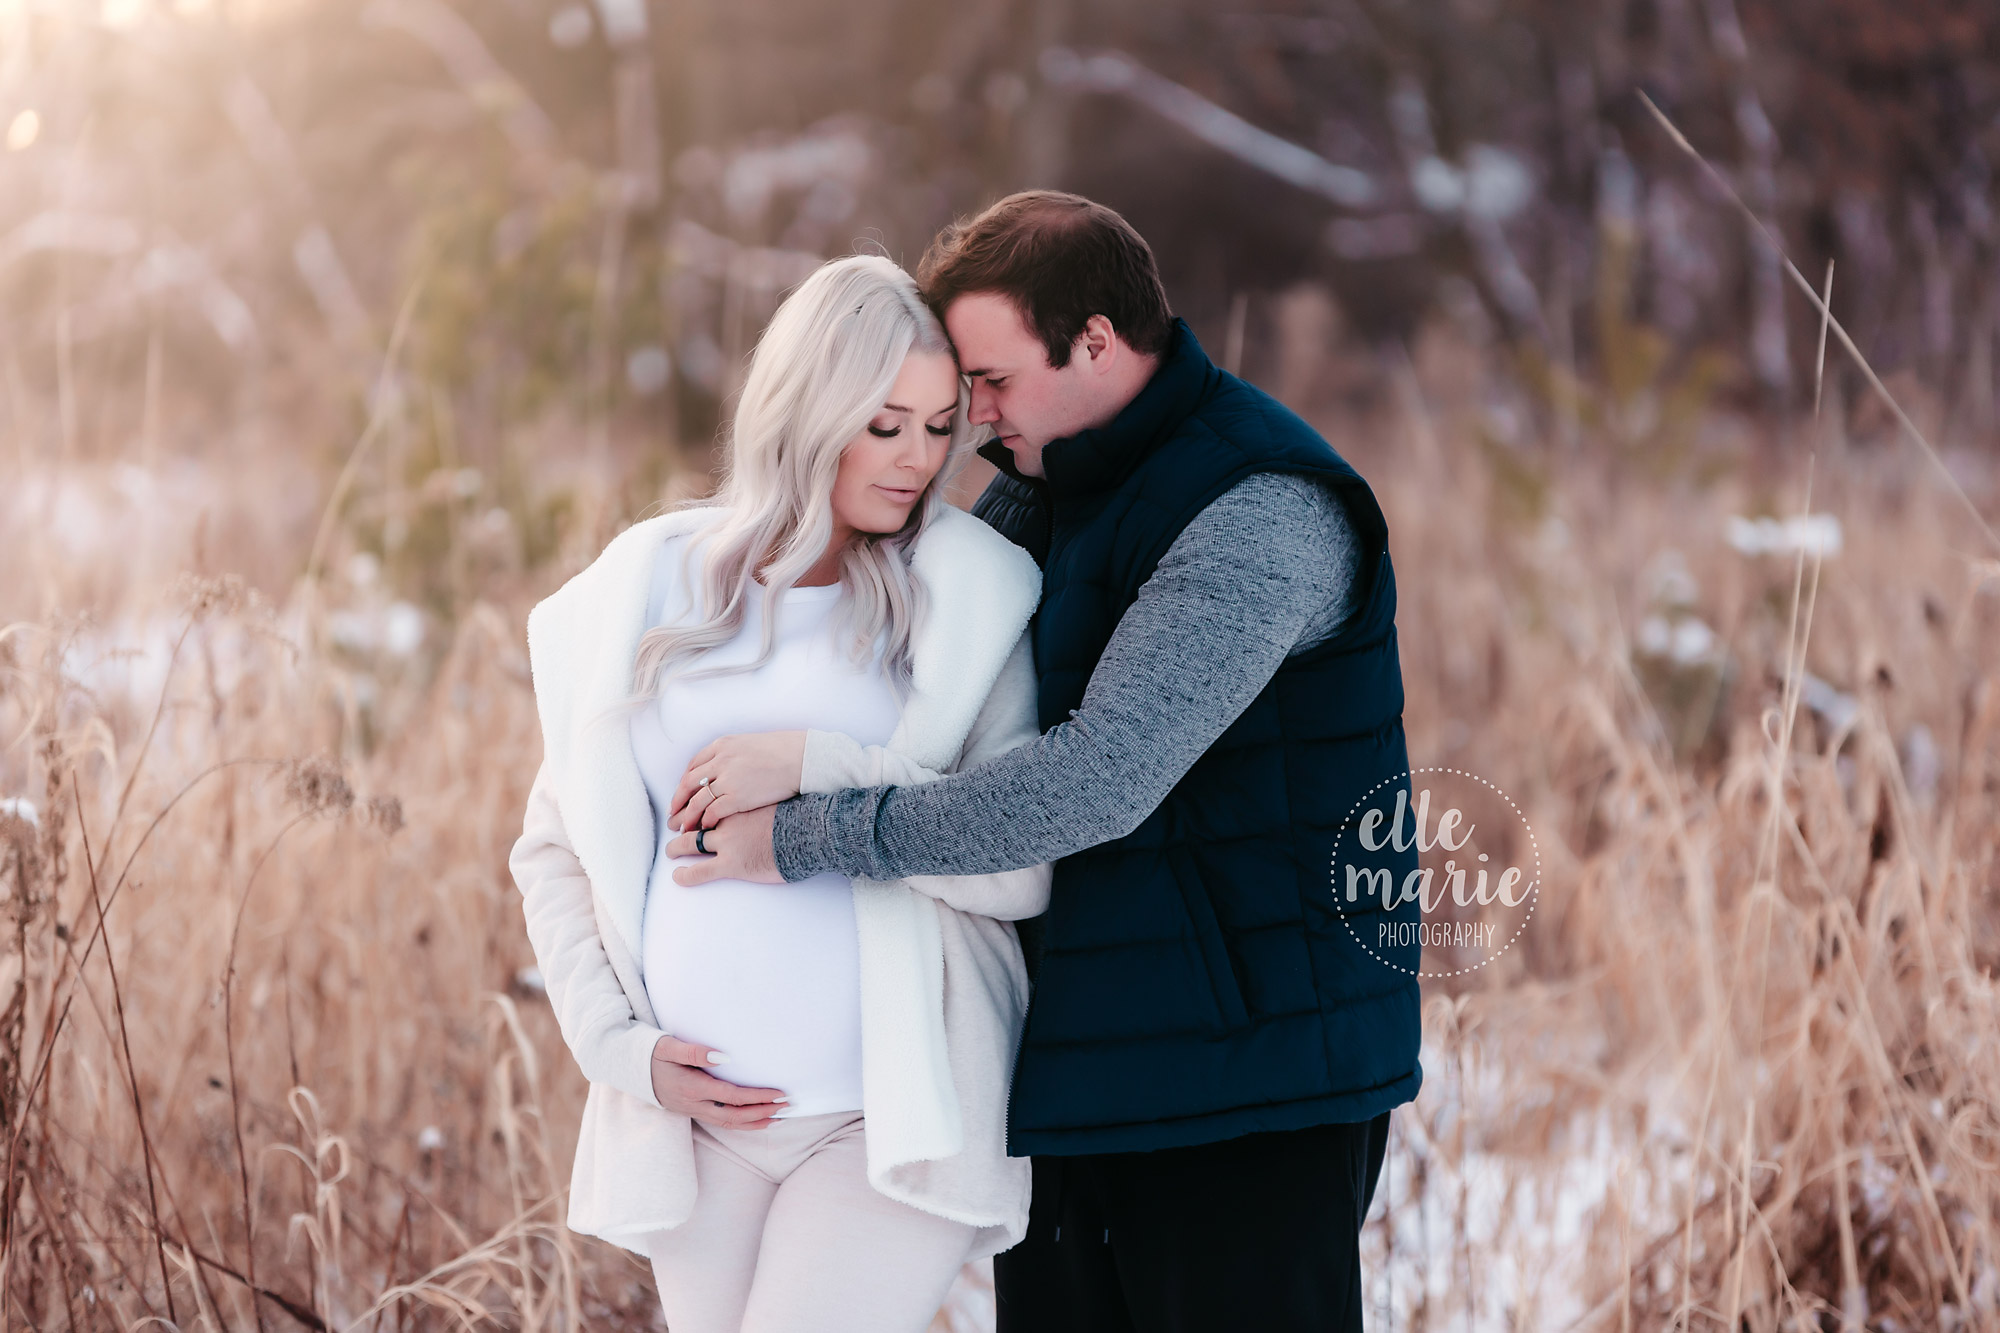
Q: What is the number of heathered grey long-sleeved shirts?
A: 1